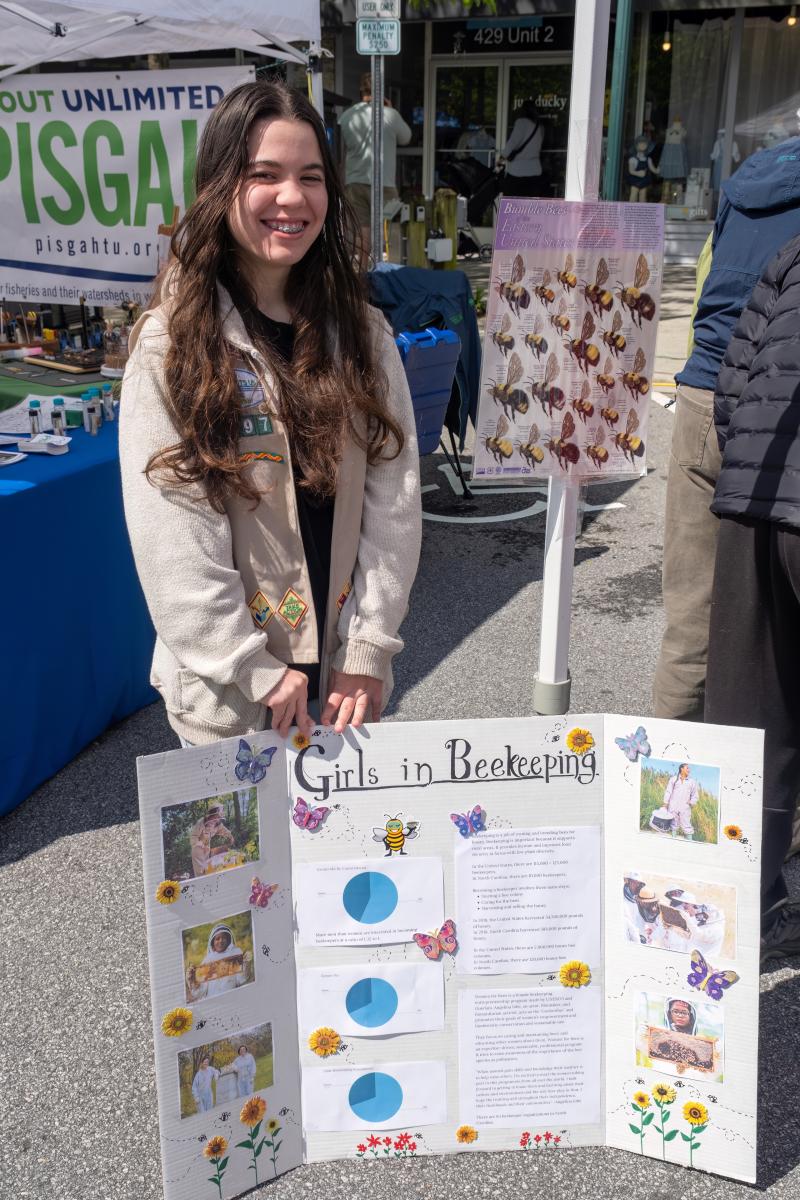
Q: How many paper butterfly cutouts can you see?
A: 7